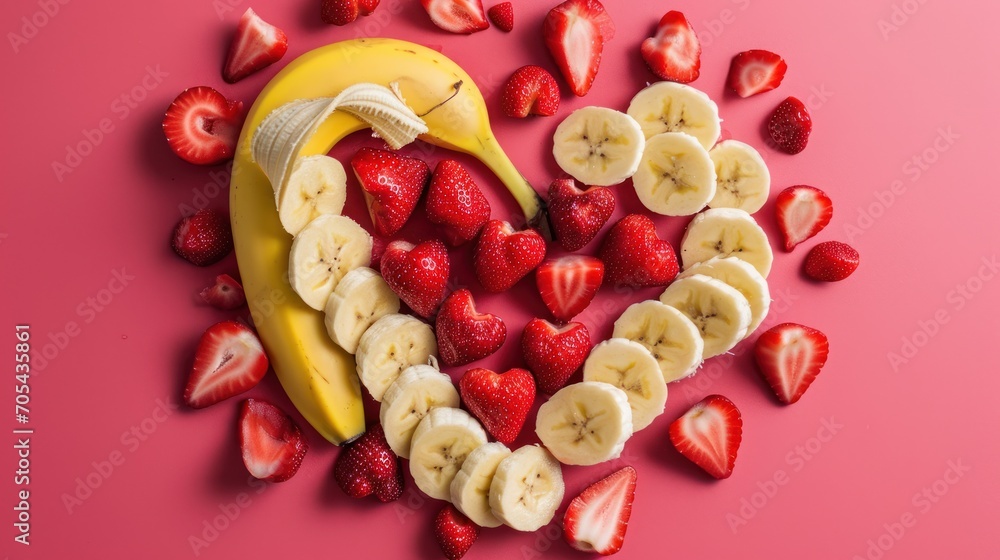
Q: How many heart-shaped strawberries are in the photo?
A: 7